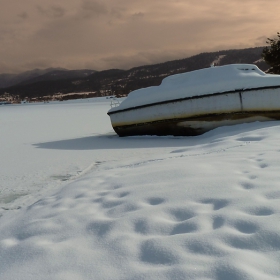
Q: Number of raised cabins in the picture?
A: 1